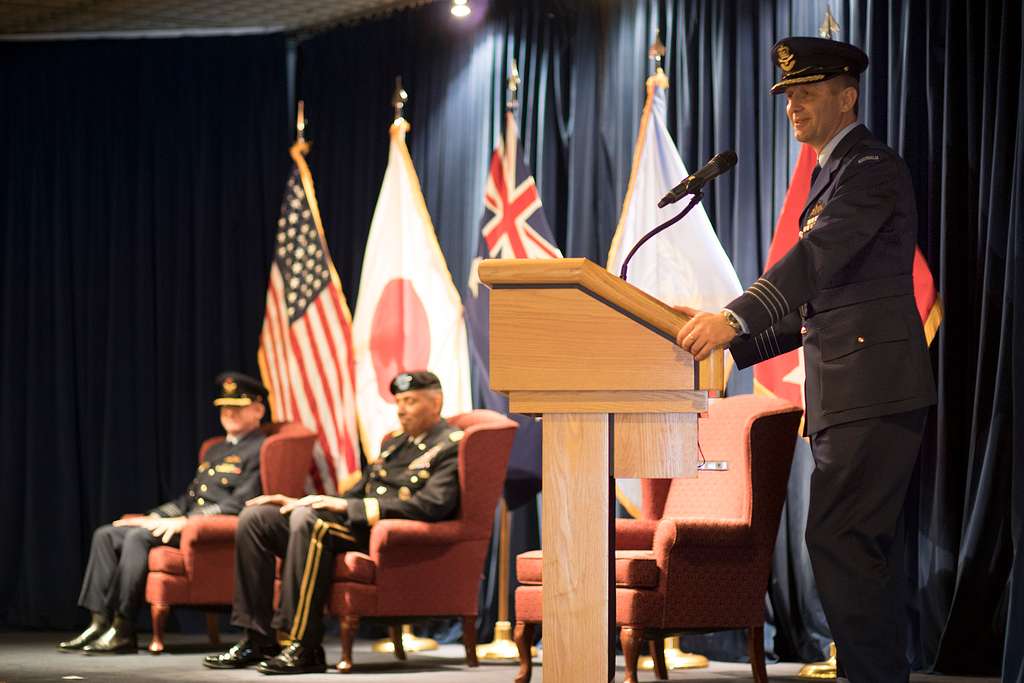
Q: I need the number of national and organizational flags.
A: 5